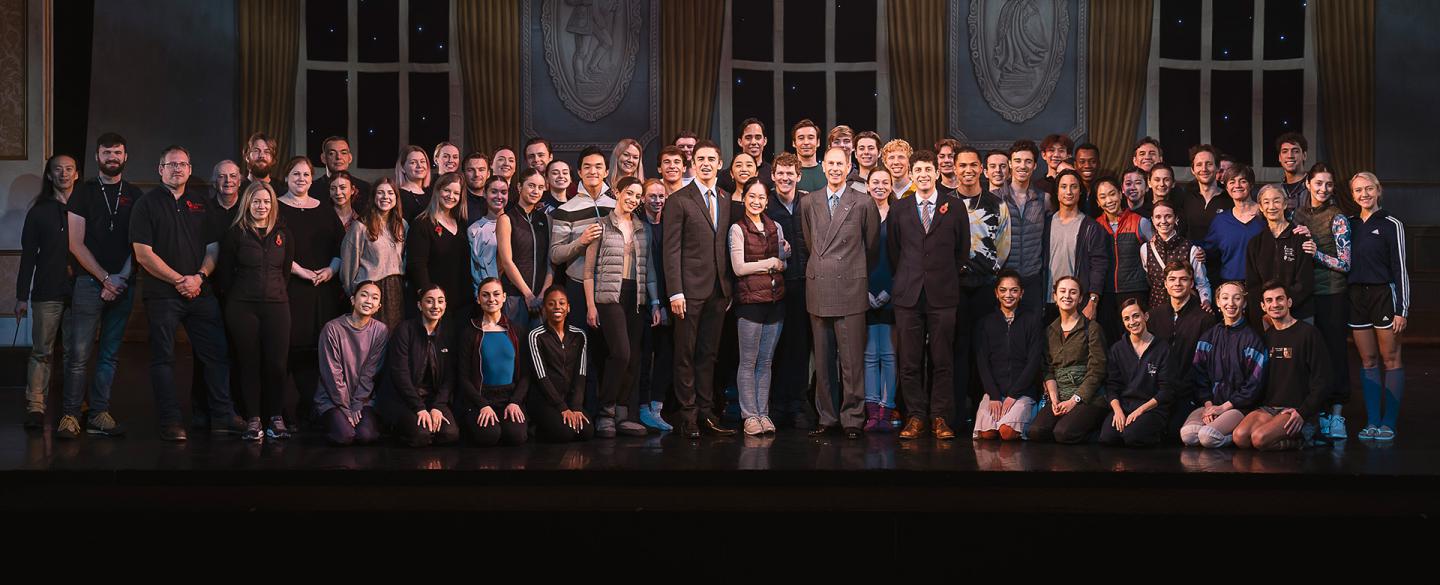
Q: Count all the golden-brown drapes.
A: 6